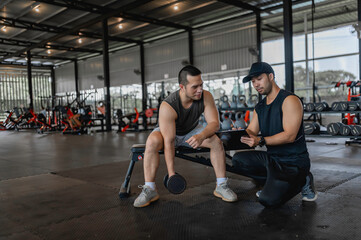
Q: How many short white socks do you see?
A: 2